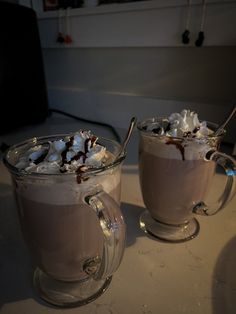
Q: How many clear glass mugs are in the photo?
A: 2